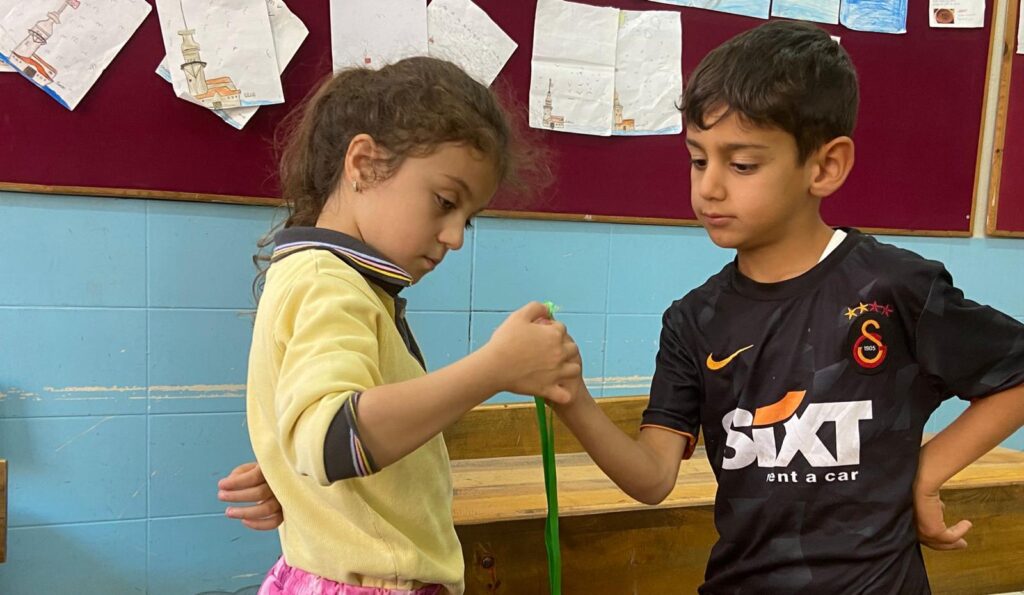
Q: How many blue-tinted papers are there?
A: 3